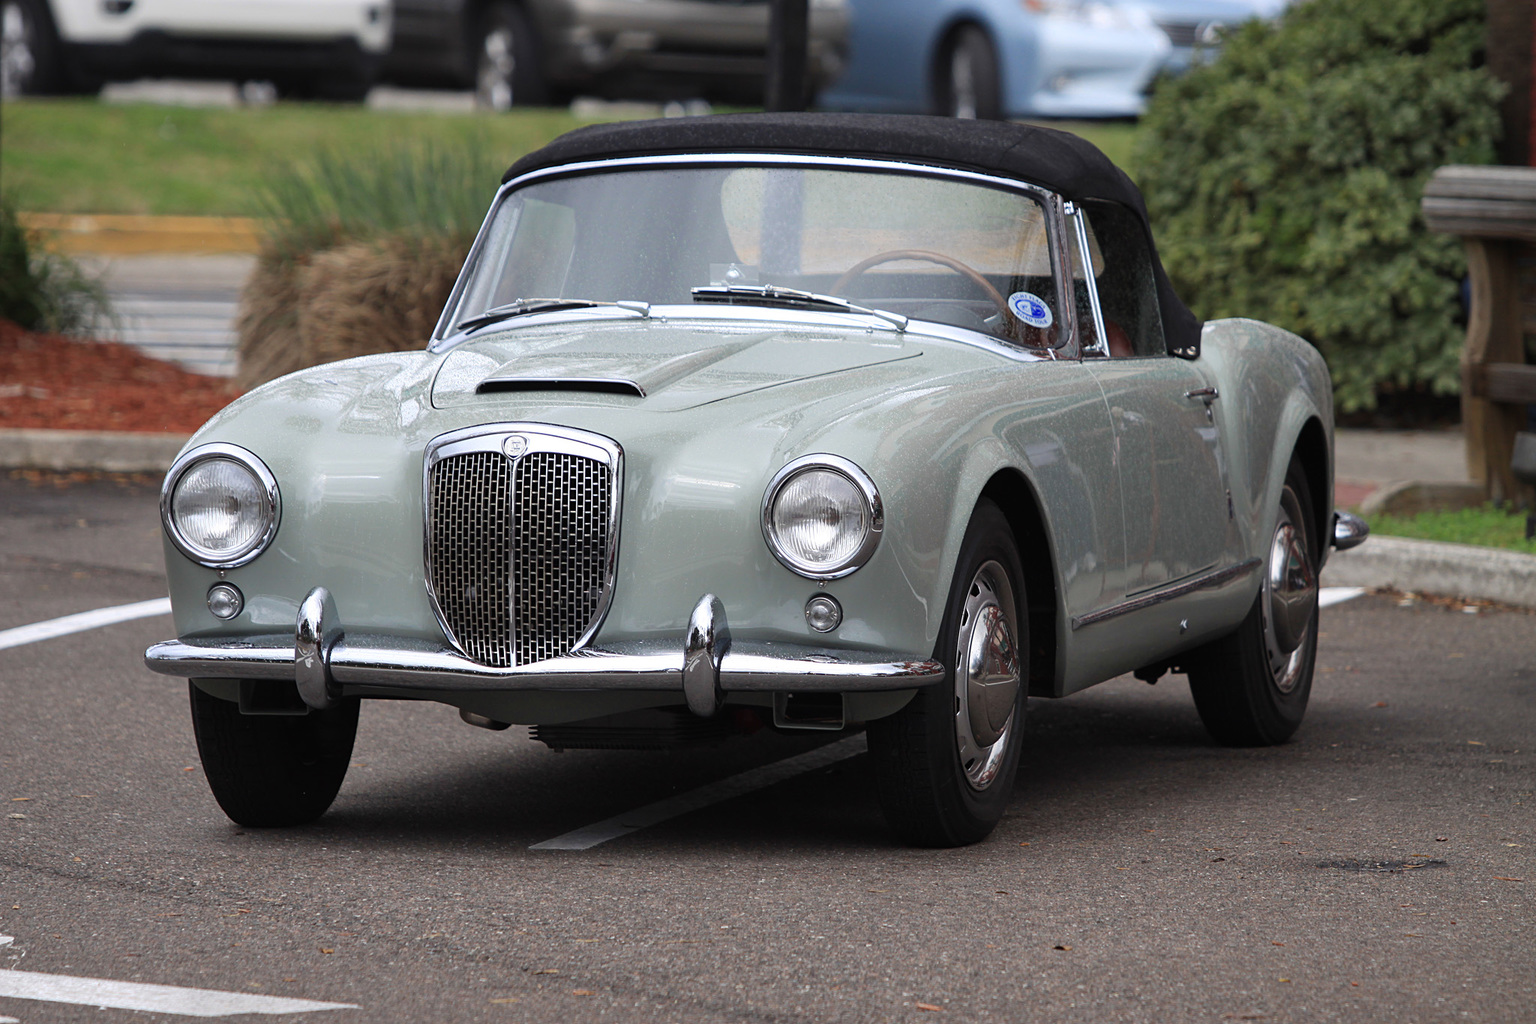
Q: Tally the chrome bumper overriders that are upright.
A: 2